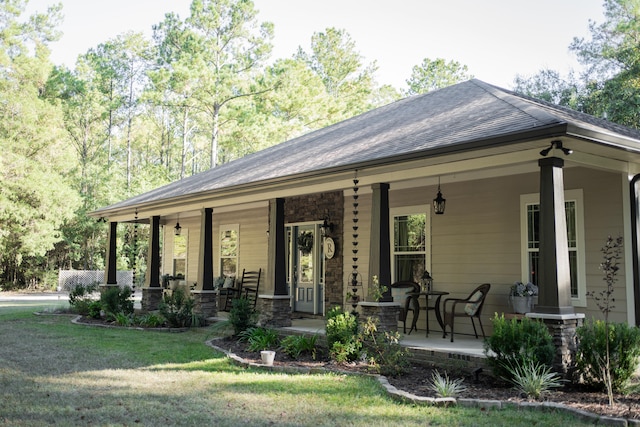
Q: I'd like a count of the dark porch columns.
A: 6